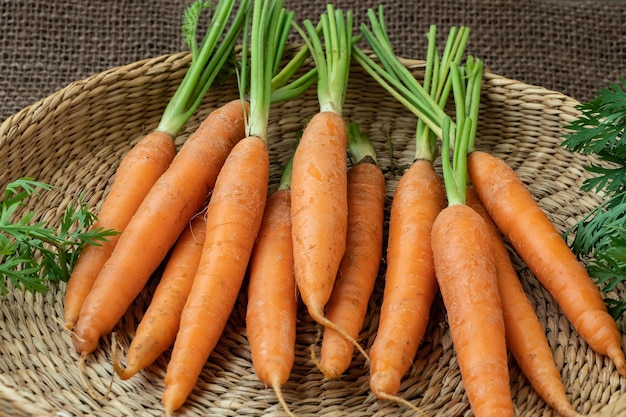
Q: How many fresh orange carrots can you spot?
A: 11